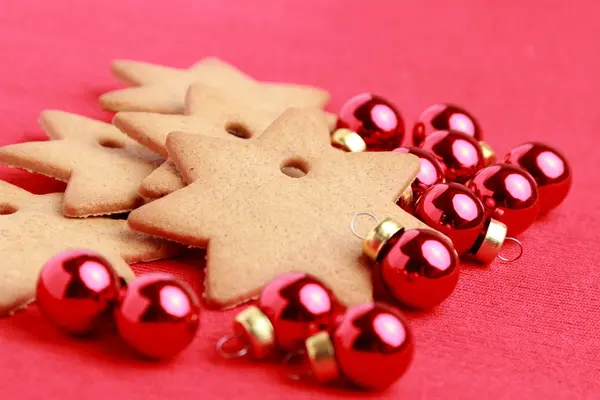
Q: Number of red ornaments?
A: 12